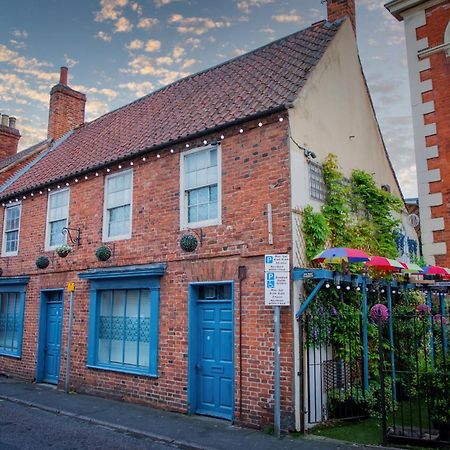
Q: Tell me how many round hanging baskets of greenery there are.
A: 4